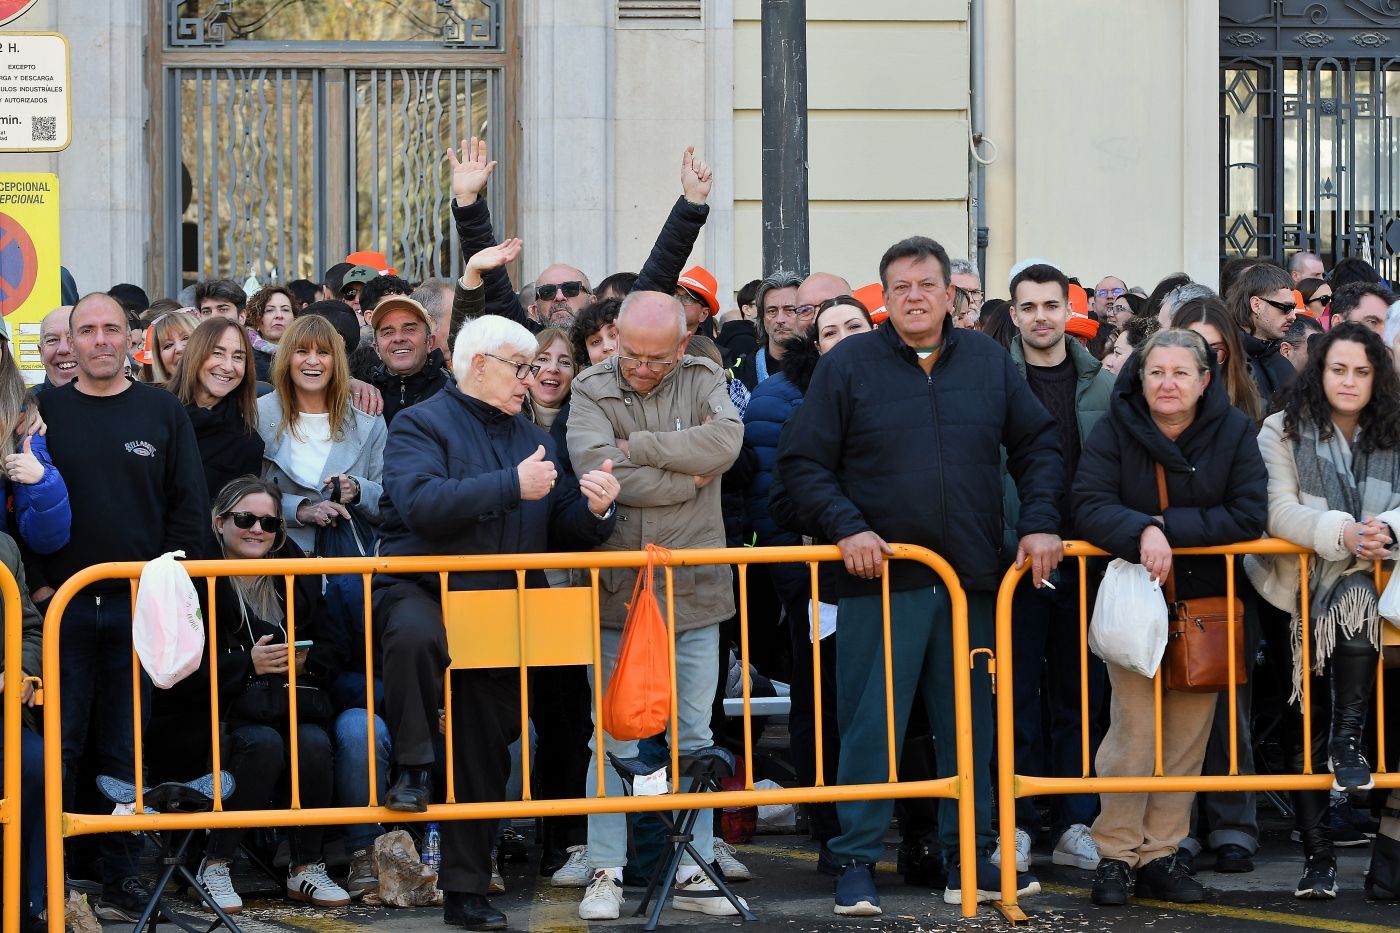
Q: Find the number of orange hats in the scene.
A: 6